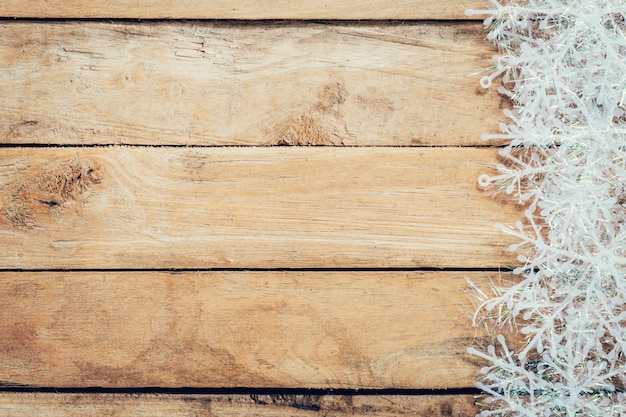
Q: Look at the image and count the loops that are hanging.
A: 2